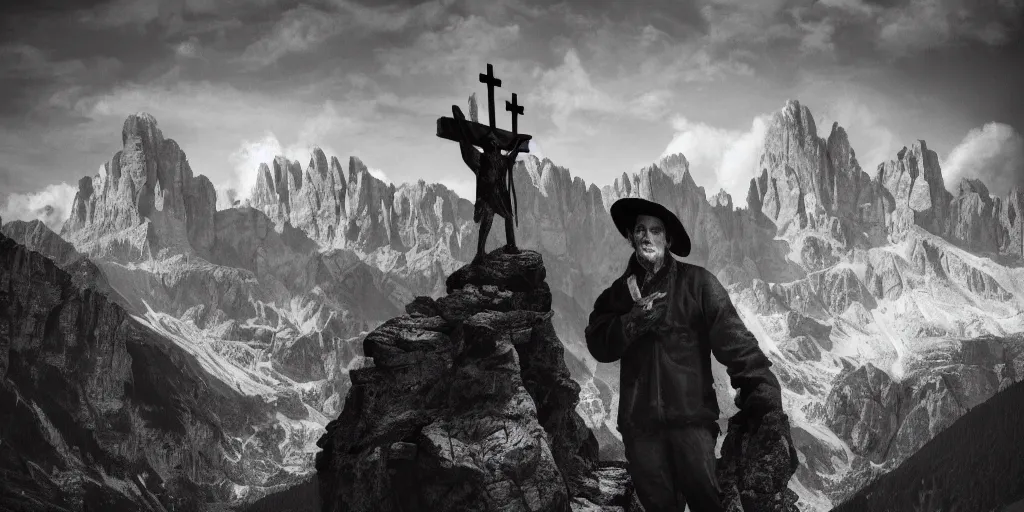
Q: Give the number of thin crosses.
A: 2